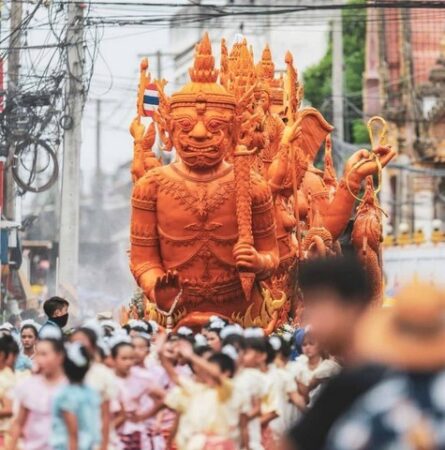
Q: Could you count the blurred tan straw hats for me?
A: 1